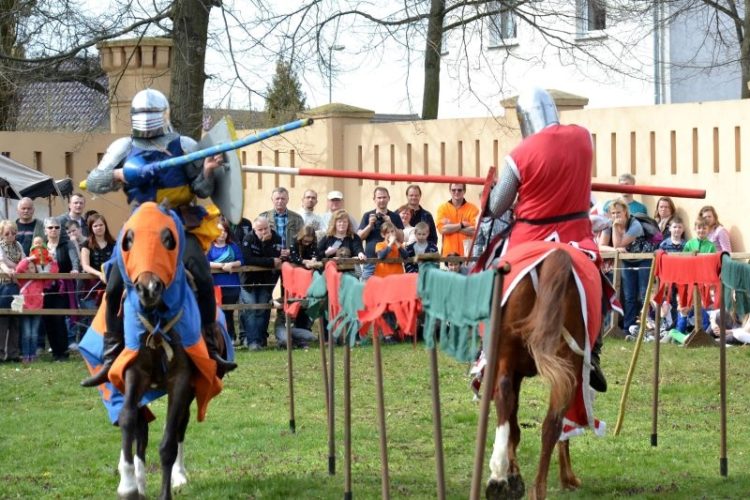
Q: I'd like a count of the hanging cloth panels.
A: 8